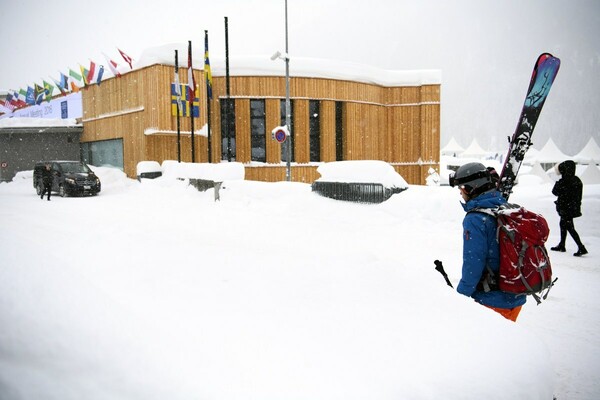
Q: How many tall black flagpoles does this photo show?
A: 4